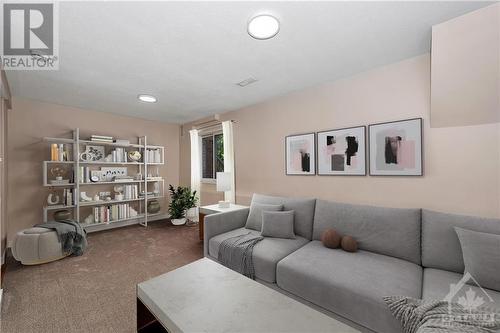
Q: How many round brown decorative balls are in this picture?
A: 2